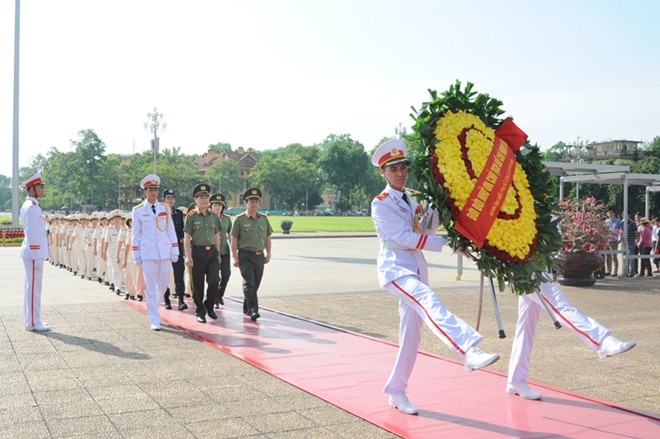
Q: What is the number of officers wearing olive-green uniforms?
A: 3